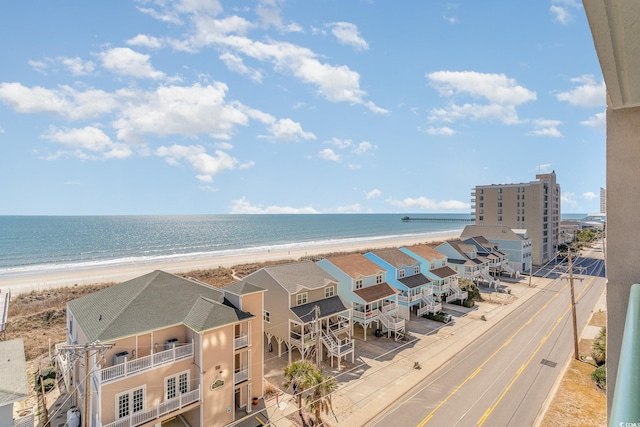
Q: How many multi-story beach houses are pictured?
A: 8